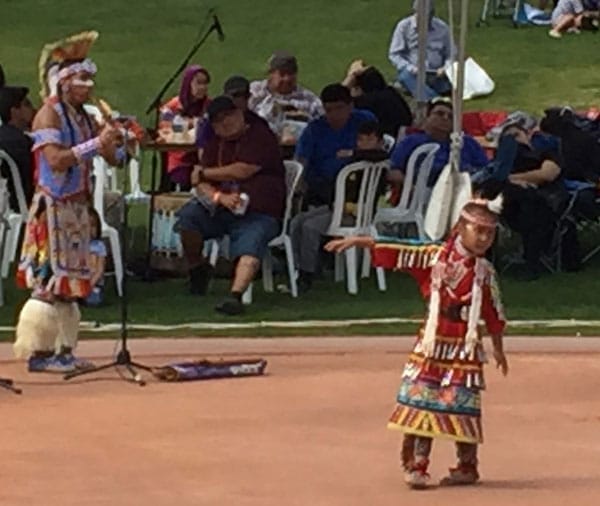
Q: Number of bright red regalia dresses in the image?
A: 1